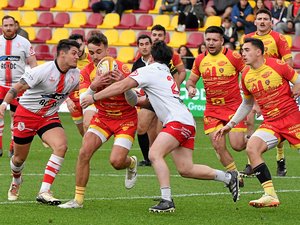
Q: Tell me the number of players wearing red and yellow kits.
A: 6